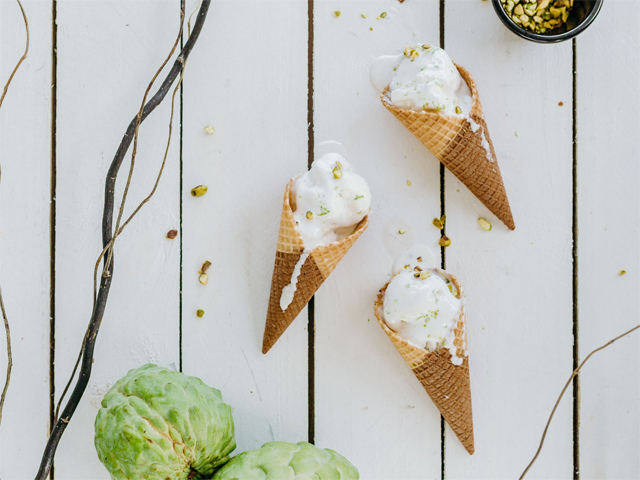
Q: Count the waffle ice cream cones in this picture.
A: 3